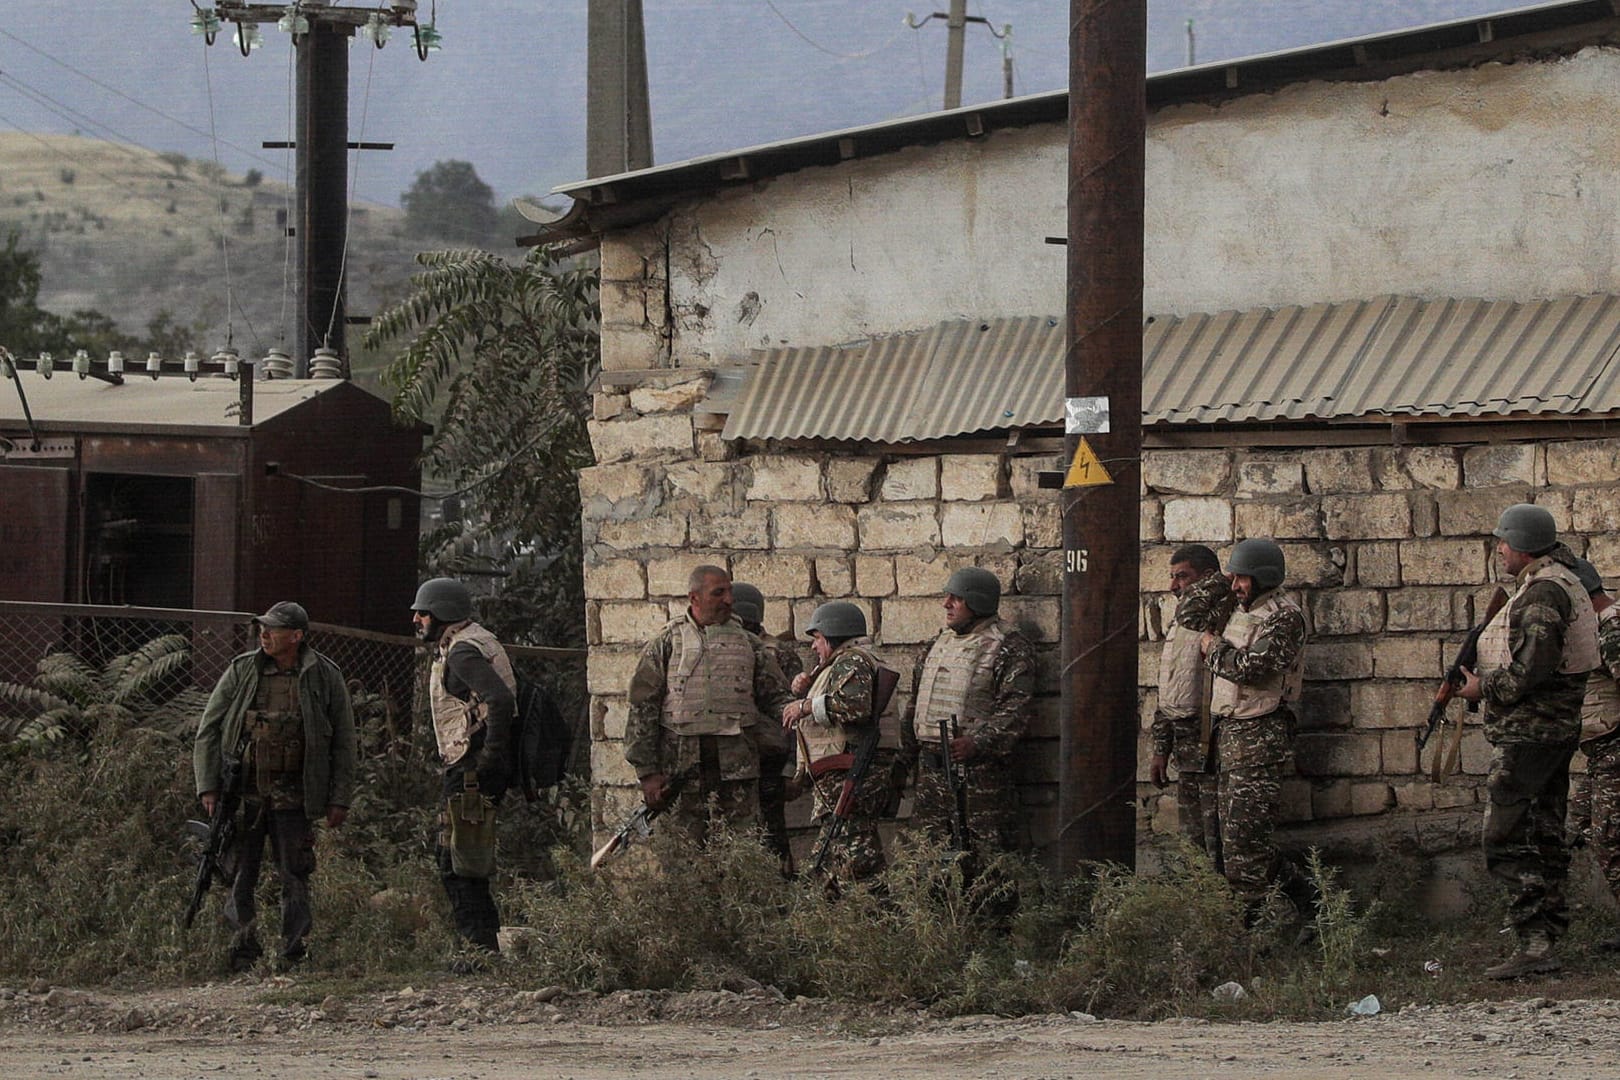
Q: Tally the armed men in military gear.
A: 10